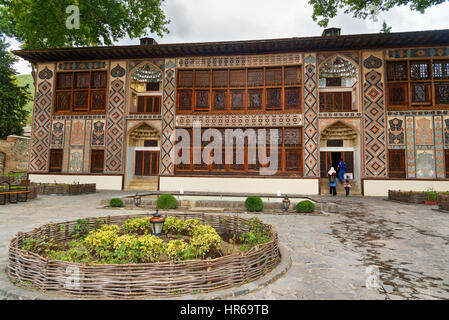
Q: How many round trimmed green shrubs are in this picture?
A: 4